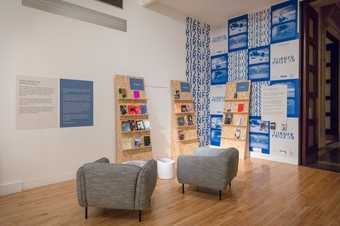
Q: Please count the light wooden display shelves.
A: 3